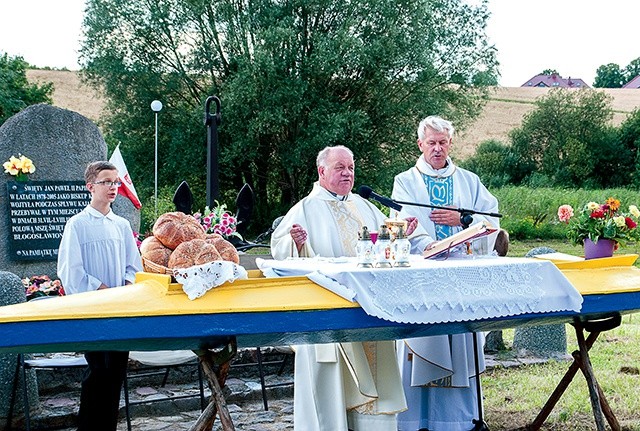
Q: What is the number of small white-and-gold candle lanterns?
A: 3